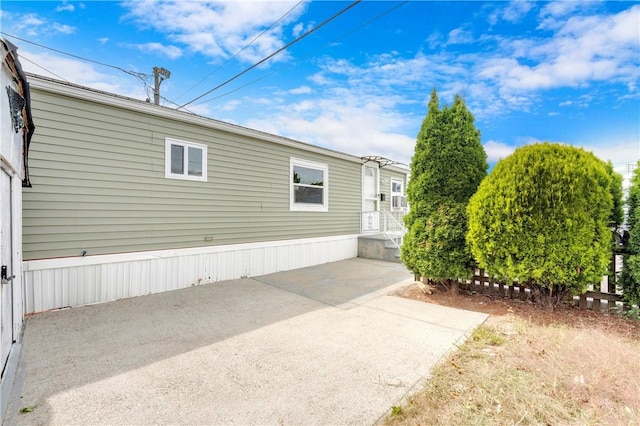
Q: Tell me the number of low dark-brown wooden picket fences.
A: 1